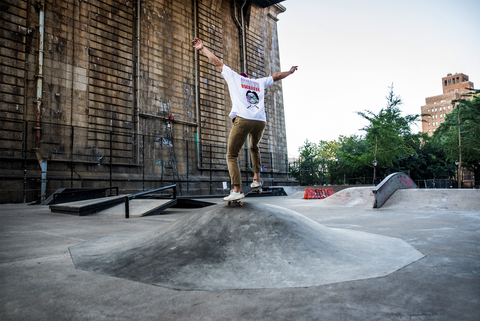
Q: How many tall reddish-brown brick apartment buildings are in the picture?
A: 1